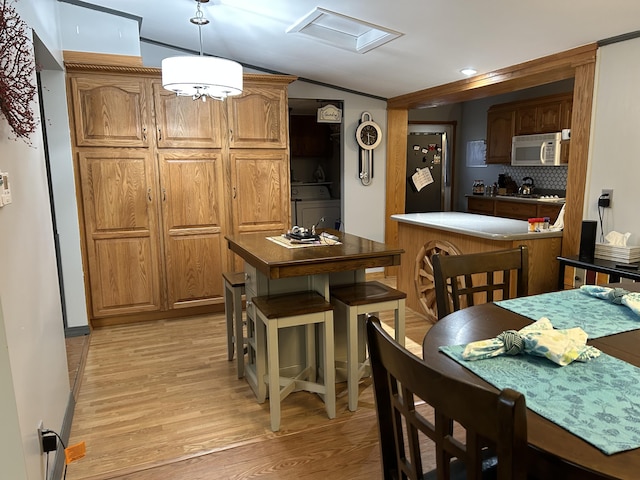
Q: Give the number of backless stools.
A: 3